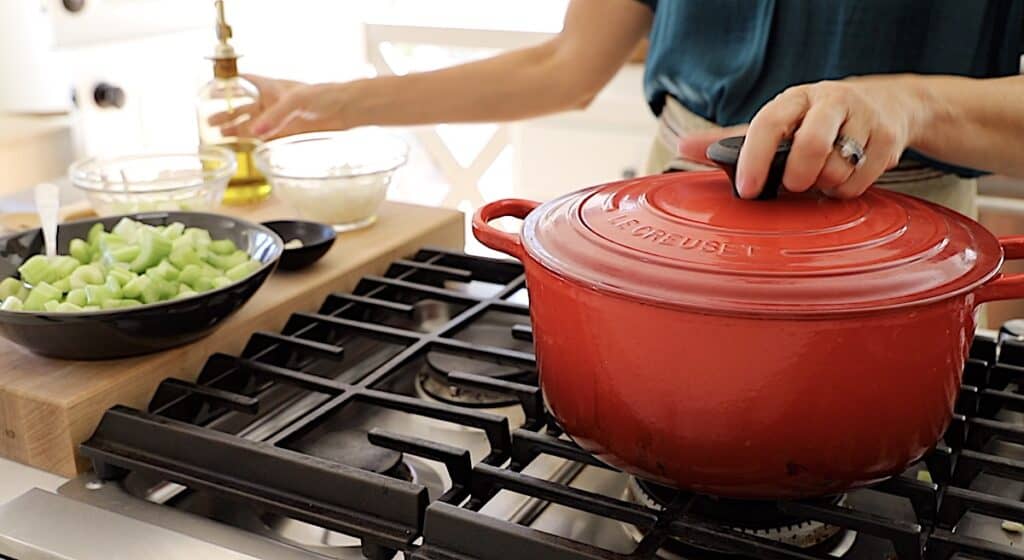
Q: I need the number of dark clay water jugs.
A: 0